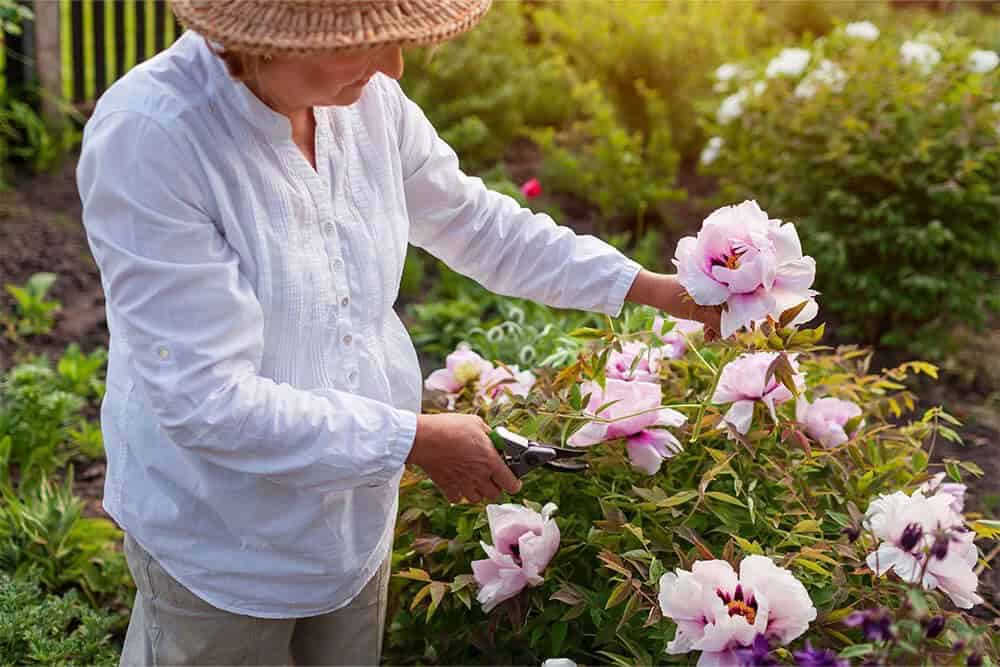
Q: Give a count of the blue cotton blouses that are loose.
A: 0